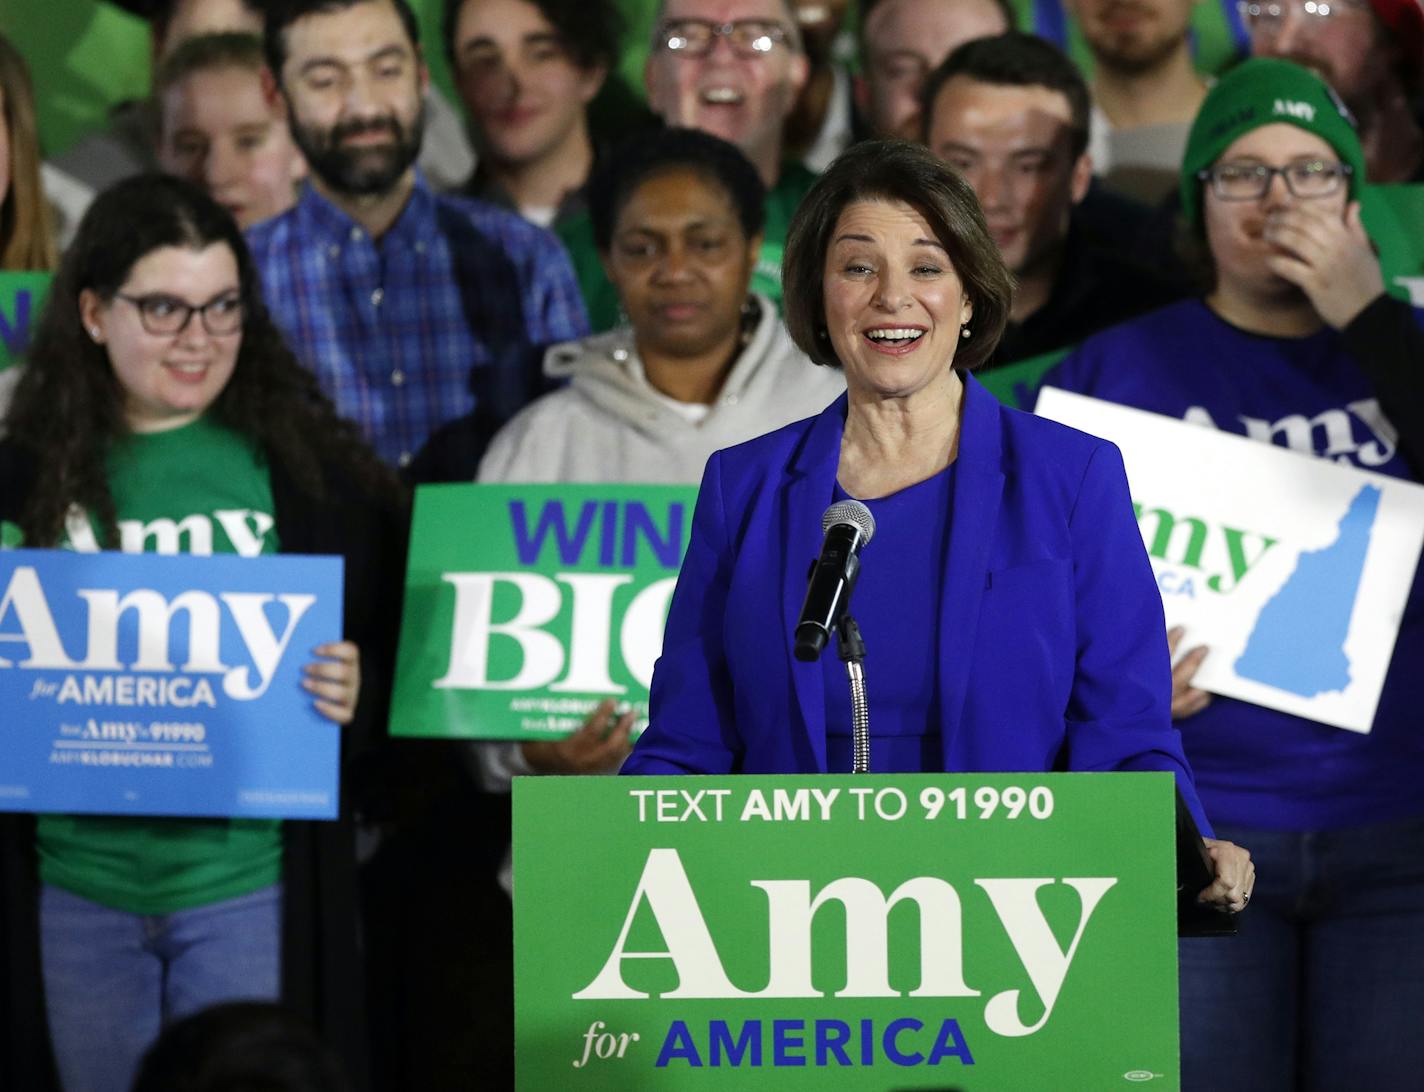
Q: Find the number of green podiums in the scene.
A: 1